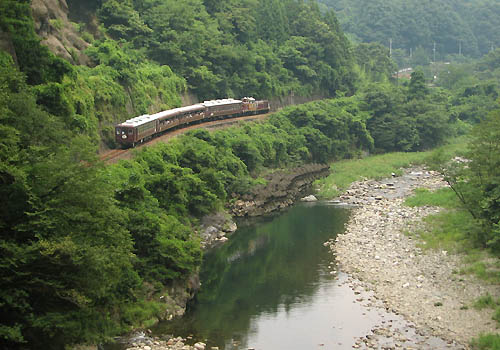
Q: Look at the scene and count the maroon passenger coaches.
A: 4